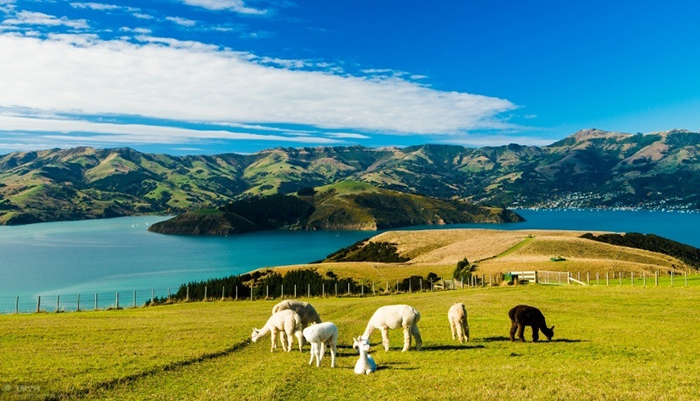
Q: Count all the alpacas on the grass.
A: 7